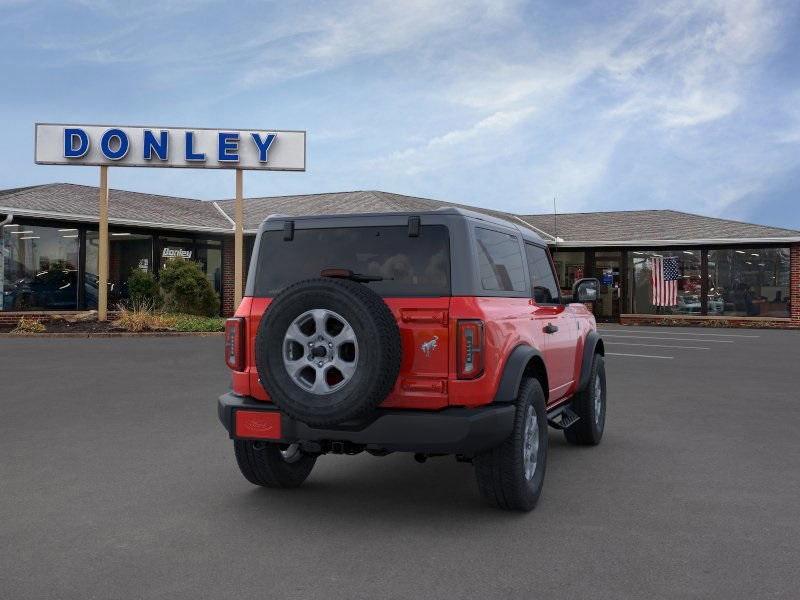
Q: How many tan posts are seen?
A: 2